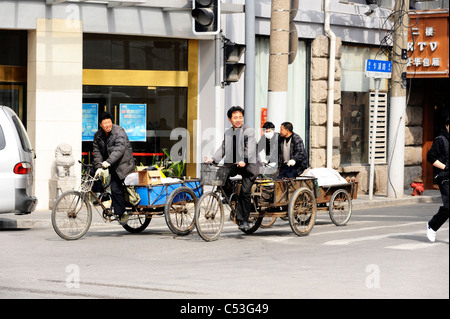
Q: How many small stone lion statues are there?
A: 1